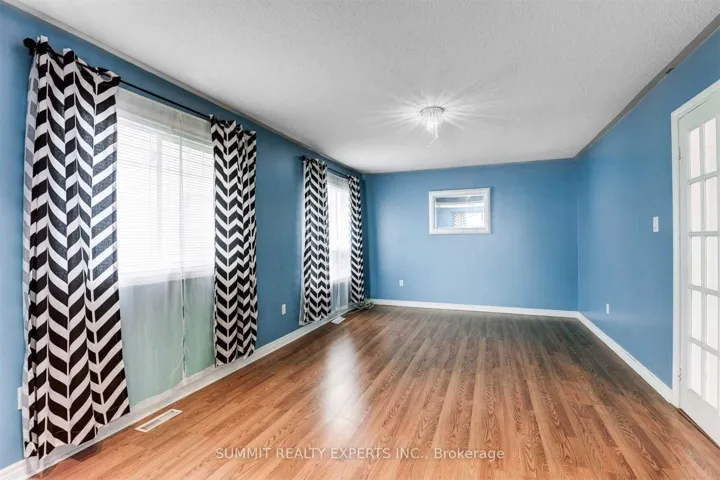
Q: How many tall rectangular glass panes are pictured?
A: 10